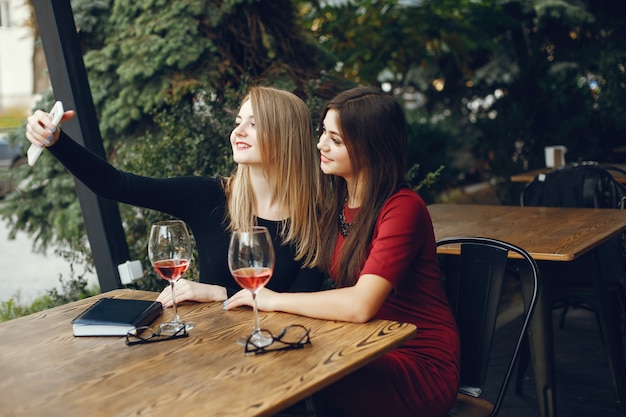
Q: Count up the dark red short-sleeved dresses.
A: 1